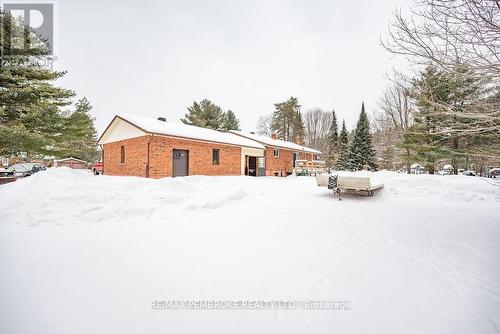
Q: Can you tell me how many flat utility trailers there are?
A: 1